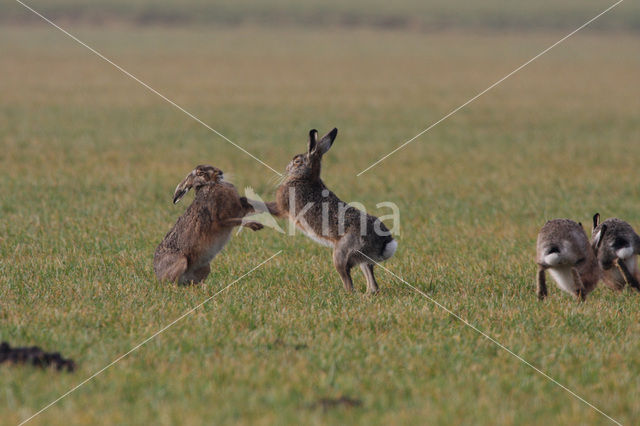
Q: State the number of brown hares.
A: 4